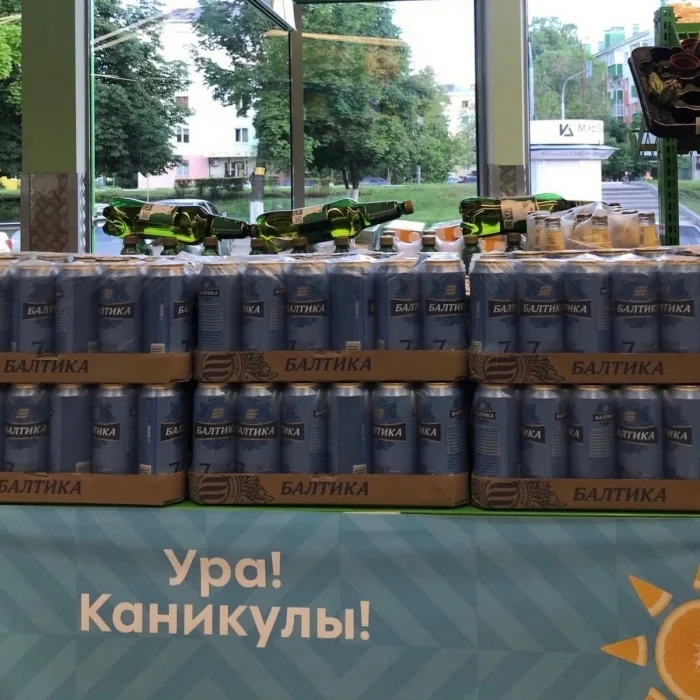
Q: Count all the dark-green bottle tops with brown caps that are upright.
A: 10